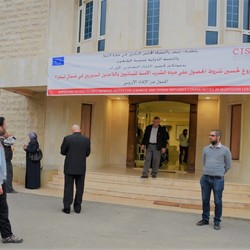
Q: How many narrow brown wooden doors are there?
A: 2